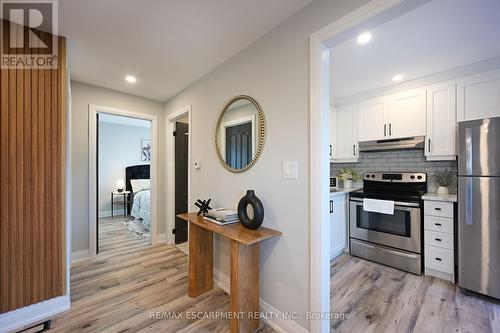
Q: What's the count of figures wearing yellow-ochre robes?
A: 0